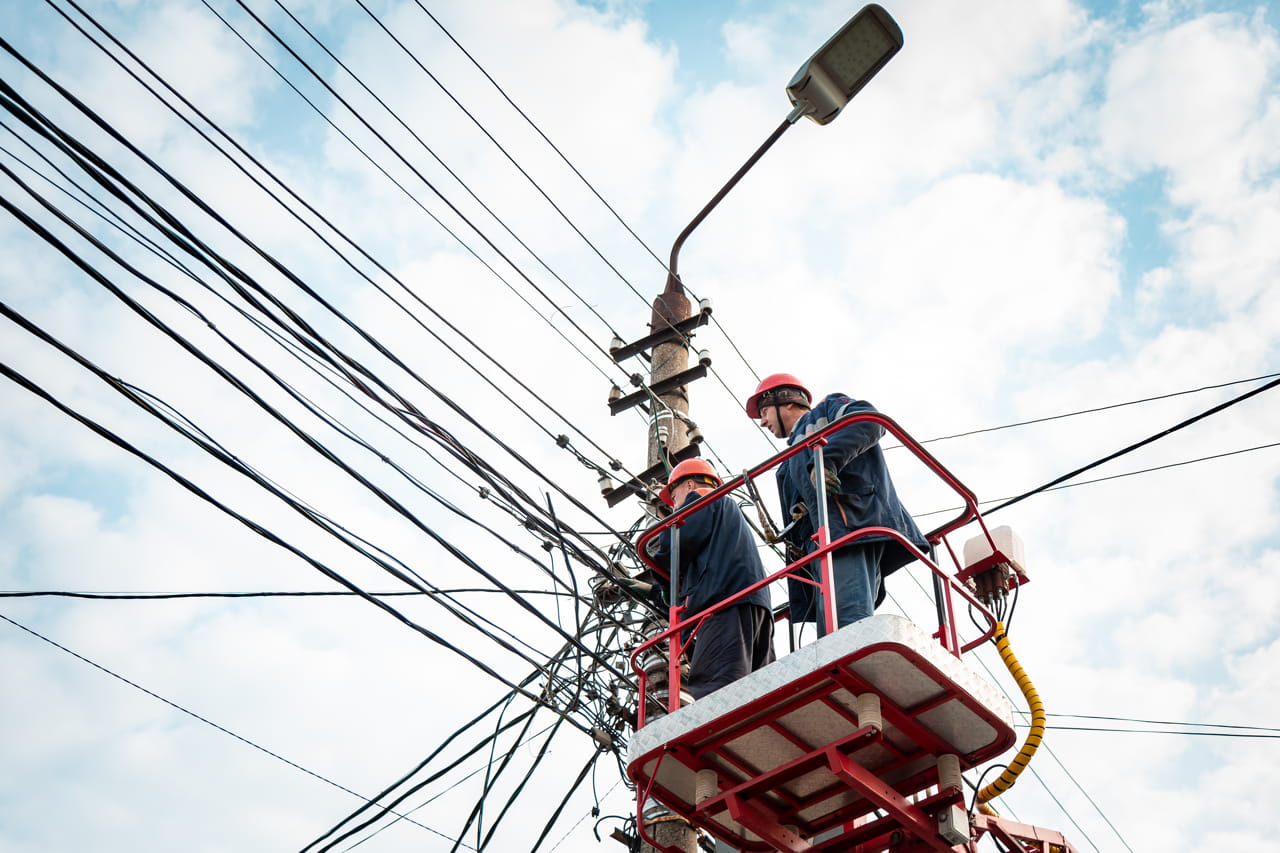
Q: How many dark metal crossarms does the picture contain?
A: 3